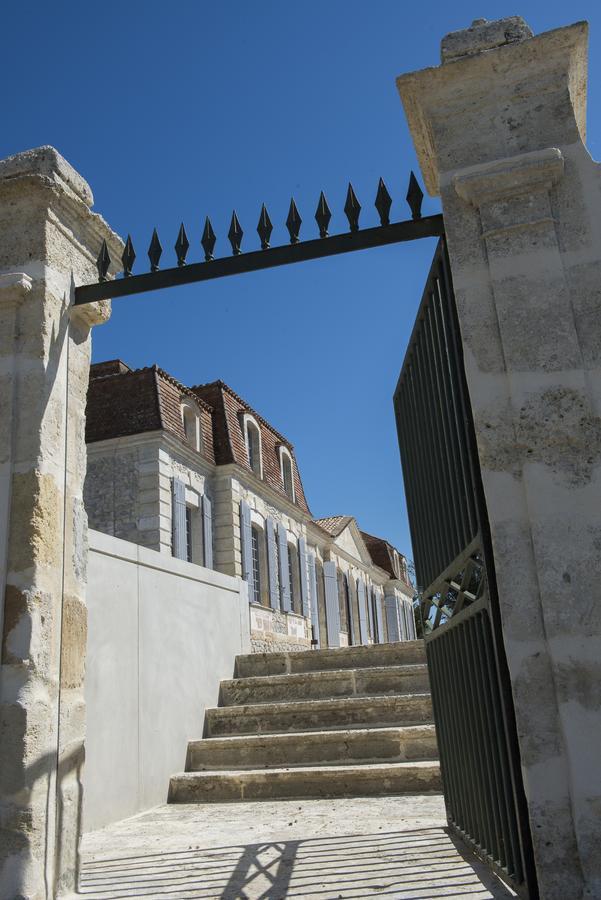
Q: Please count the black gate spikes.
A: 12